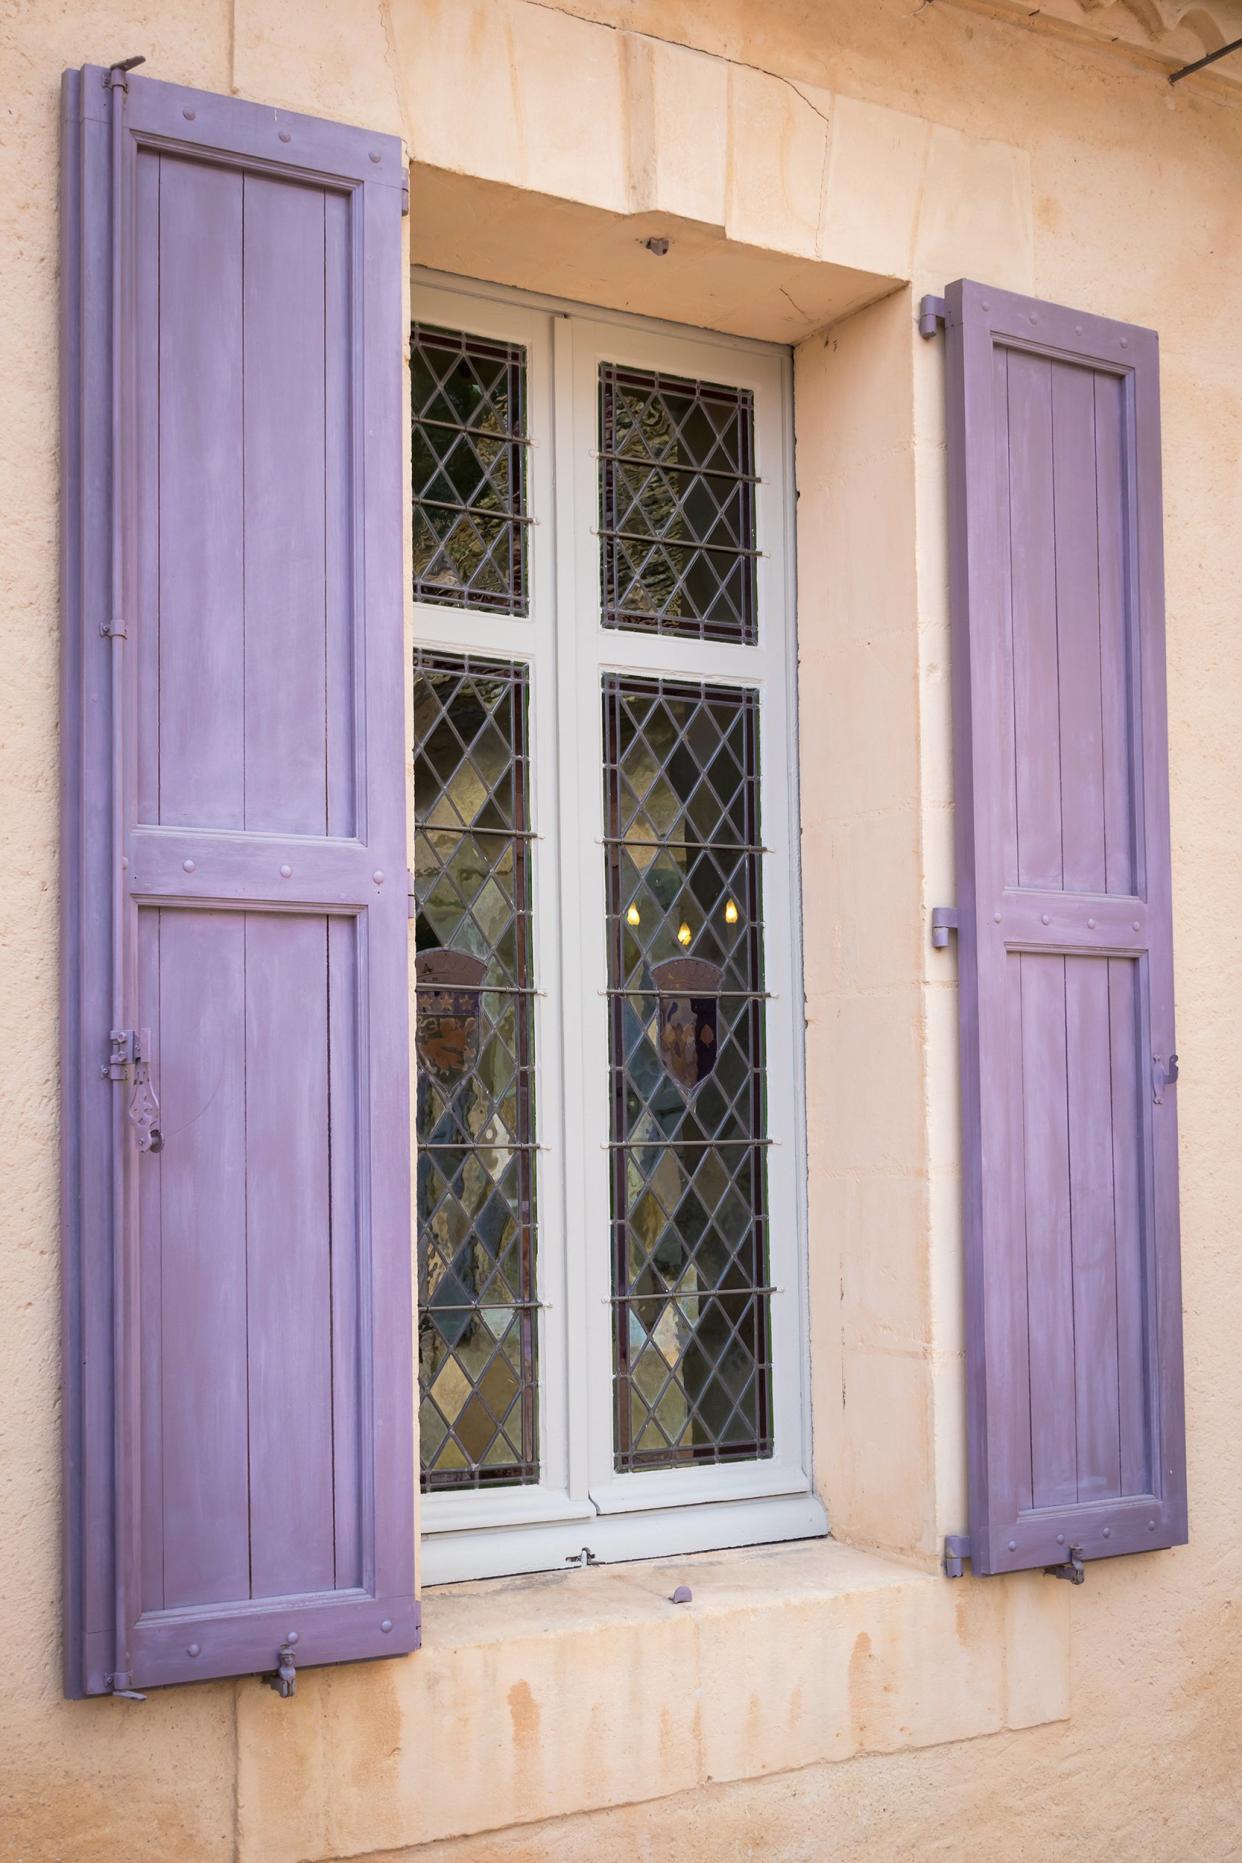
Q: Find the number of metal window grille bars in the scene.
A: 12